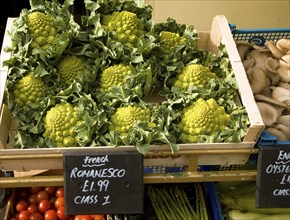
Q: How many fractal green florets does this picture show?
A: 10